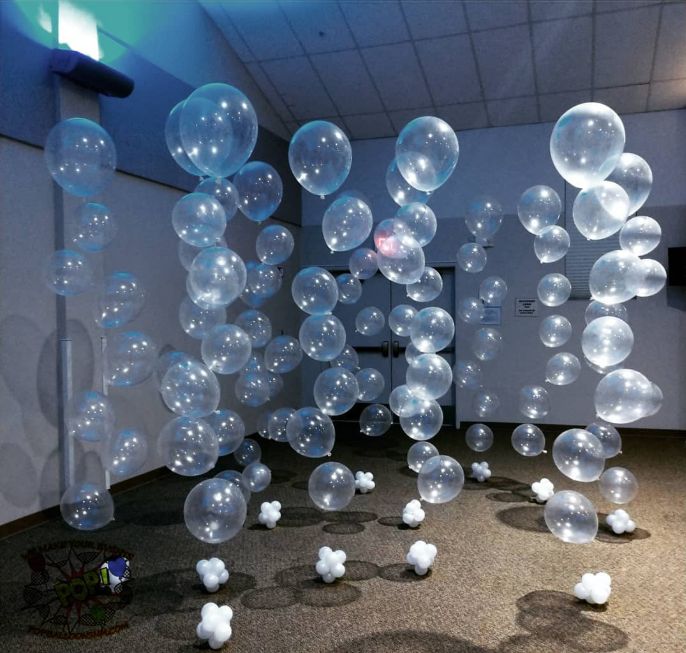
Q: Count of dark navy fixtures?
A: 1